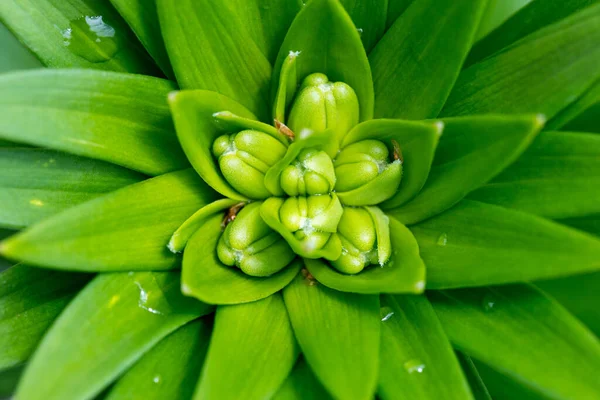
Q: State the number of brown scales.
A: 4